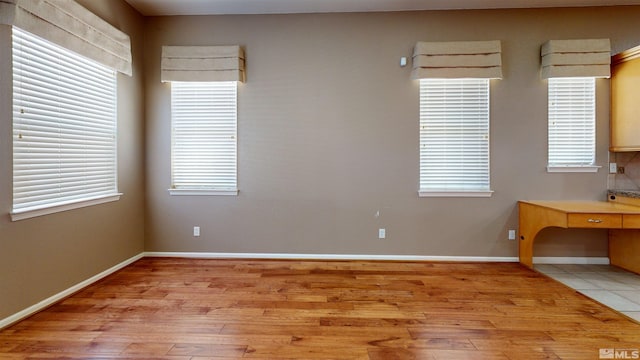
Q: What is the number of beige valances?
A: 4